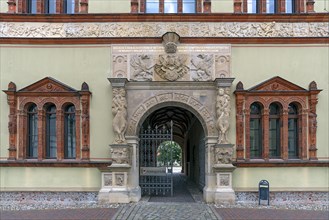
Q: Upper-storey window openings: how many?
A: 9